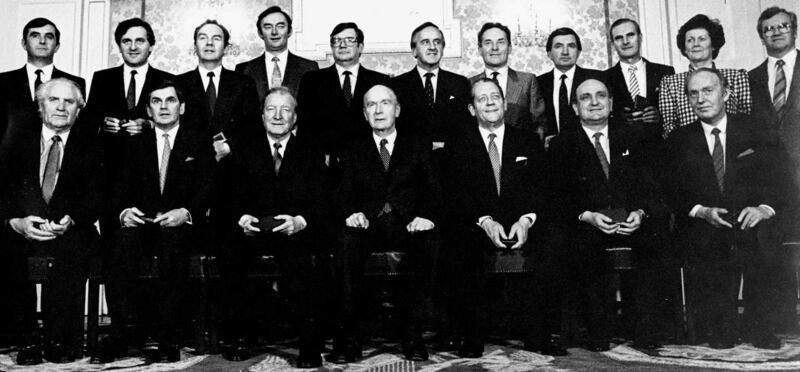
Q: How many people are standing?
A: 11